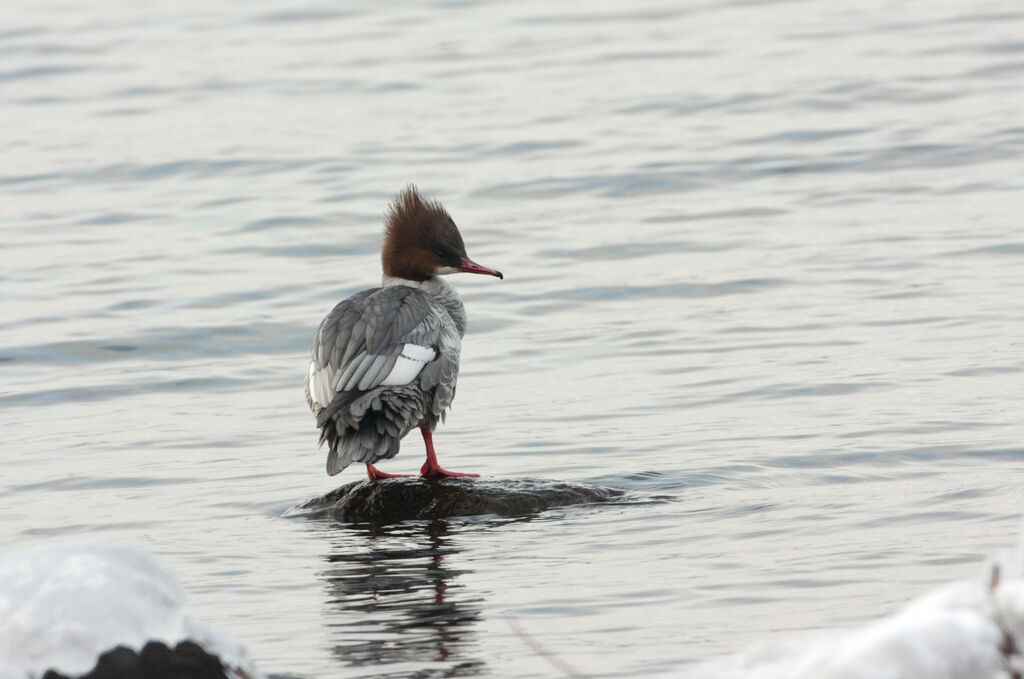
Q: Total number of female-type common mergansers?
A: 1